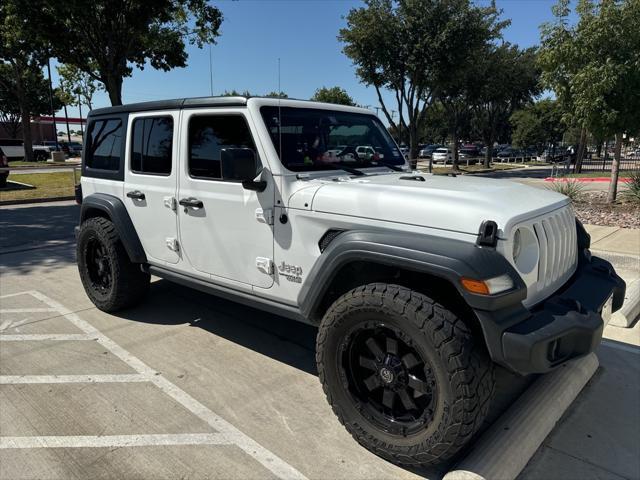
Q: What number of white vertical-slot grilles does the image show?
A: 1